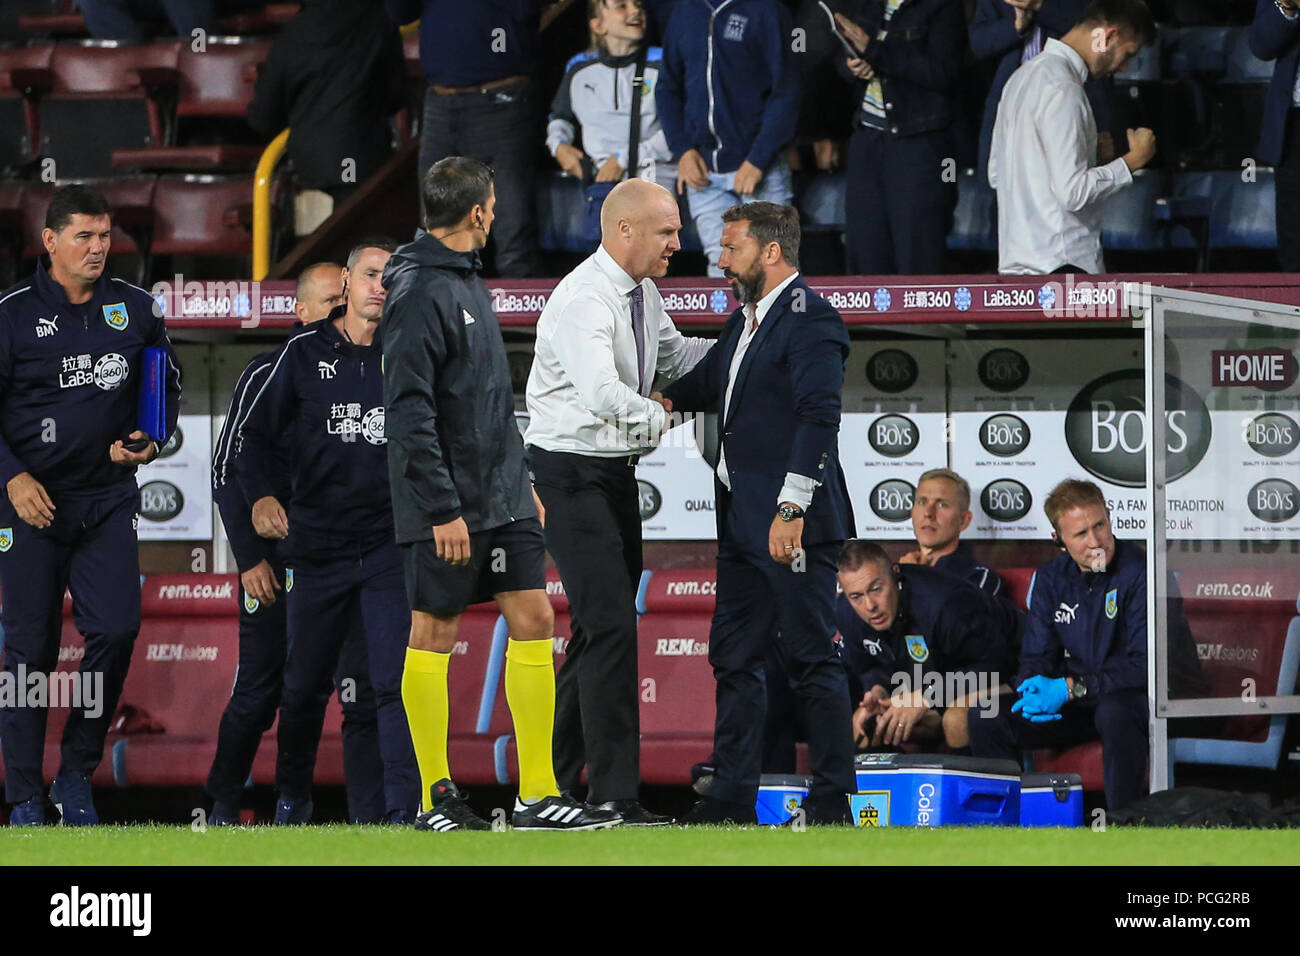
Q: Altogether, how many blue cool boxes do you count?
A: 3